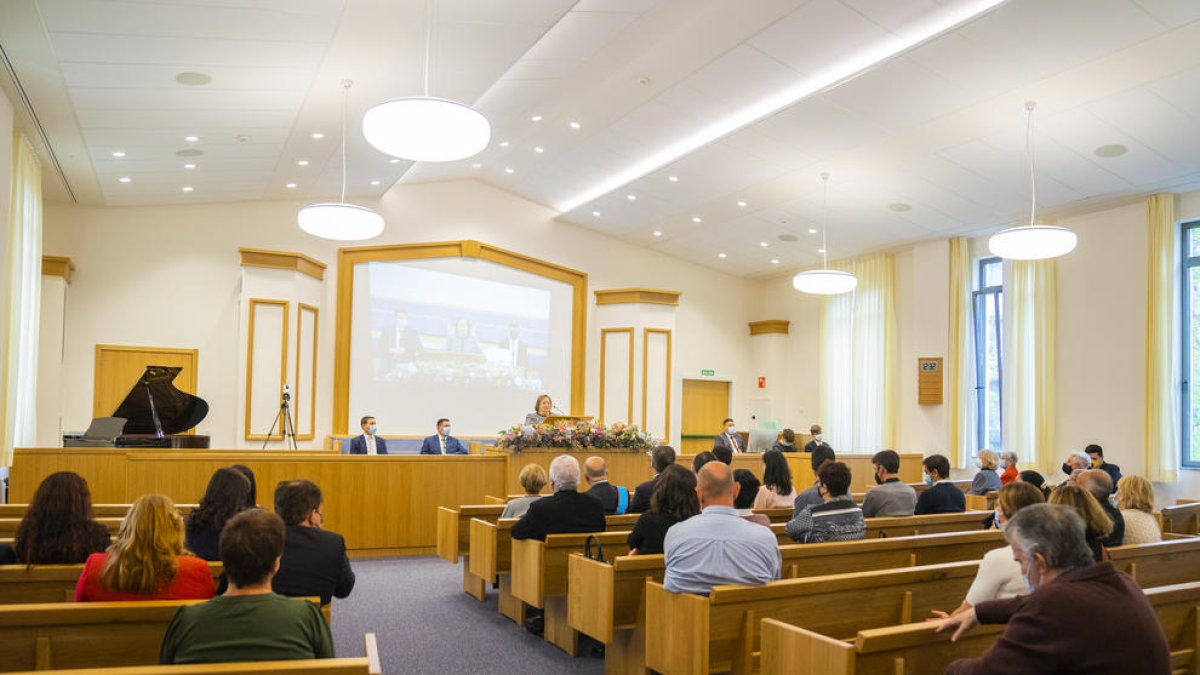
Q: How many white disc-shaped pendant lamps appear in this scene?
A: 4